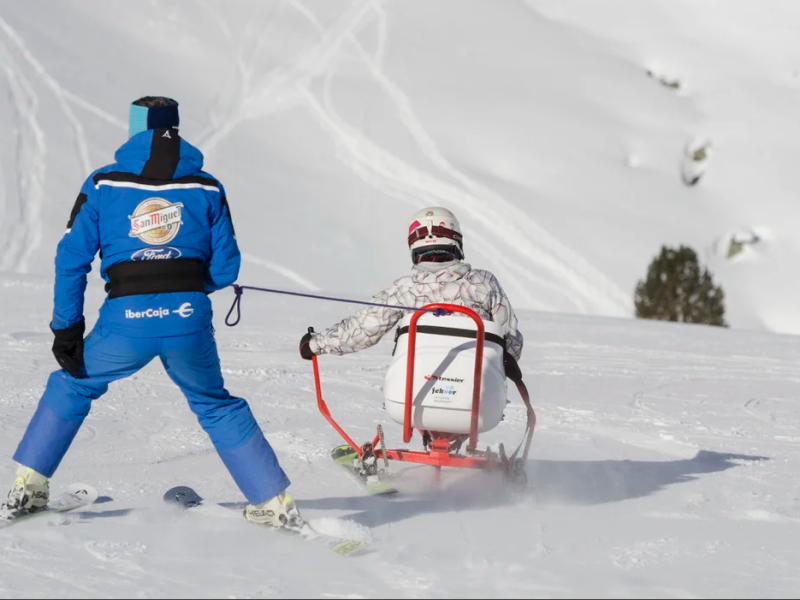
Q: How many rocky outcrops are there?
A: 3